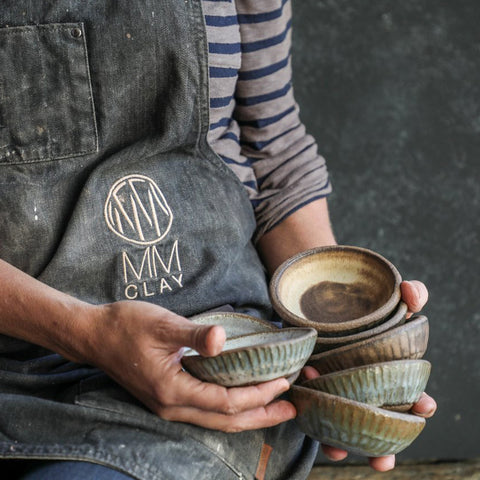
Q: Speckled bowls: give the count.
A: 7